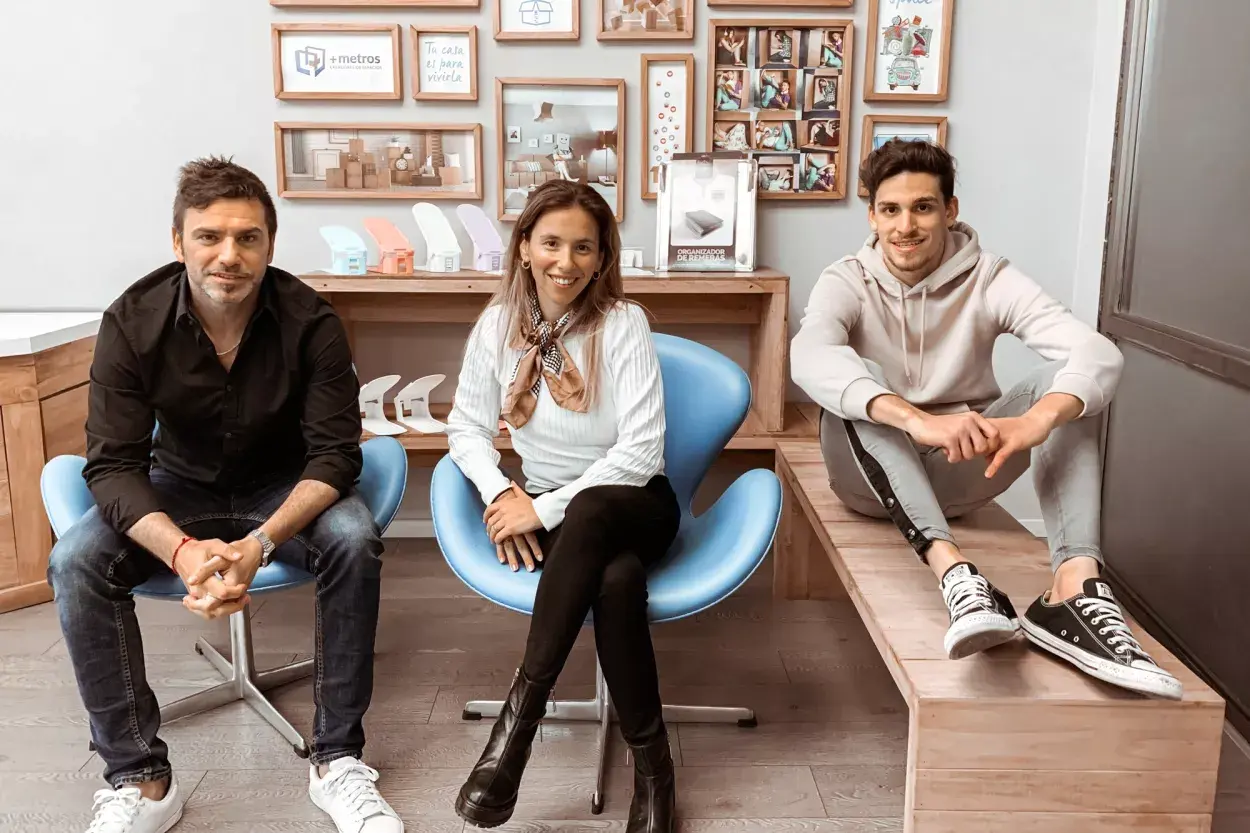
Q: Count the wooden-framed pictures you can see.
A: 12